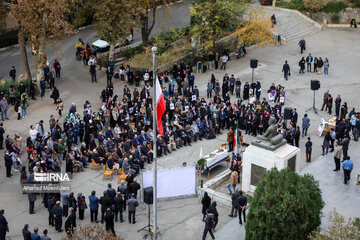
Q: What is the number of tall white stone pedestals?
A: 1